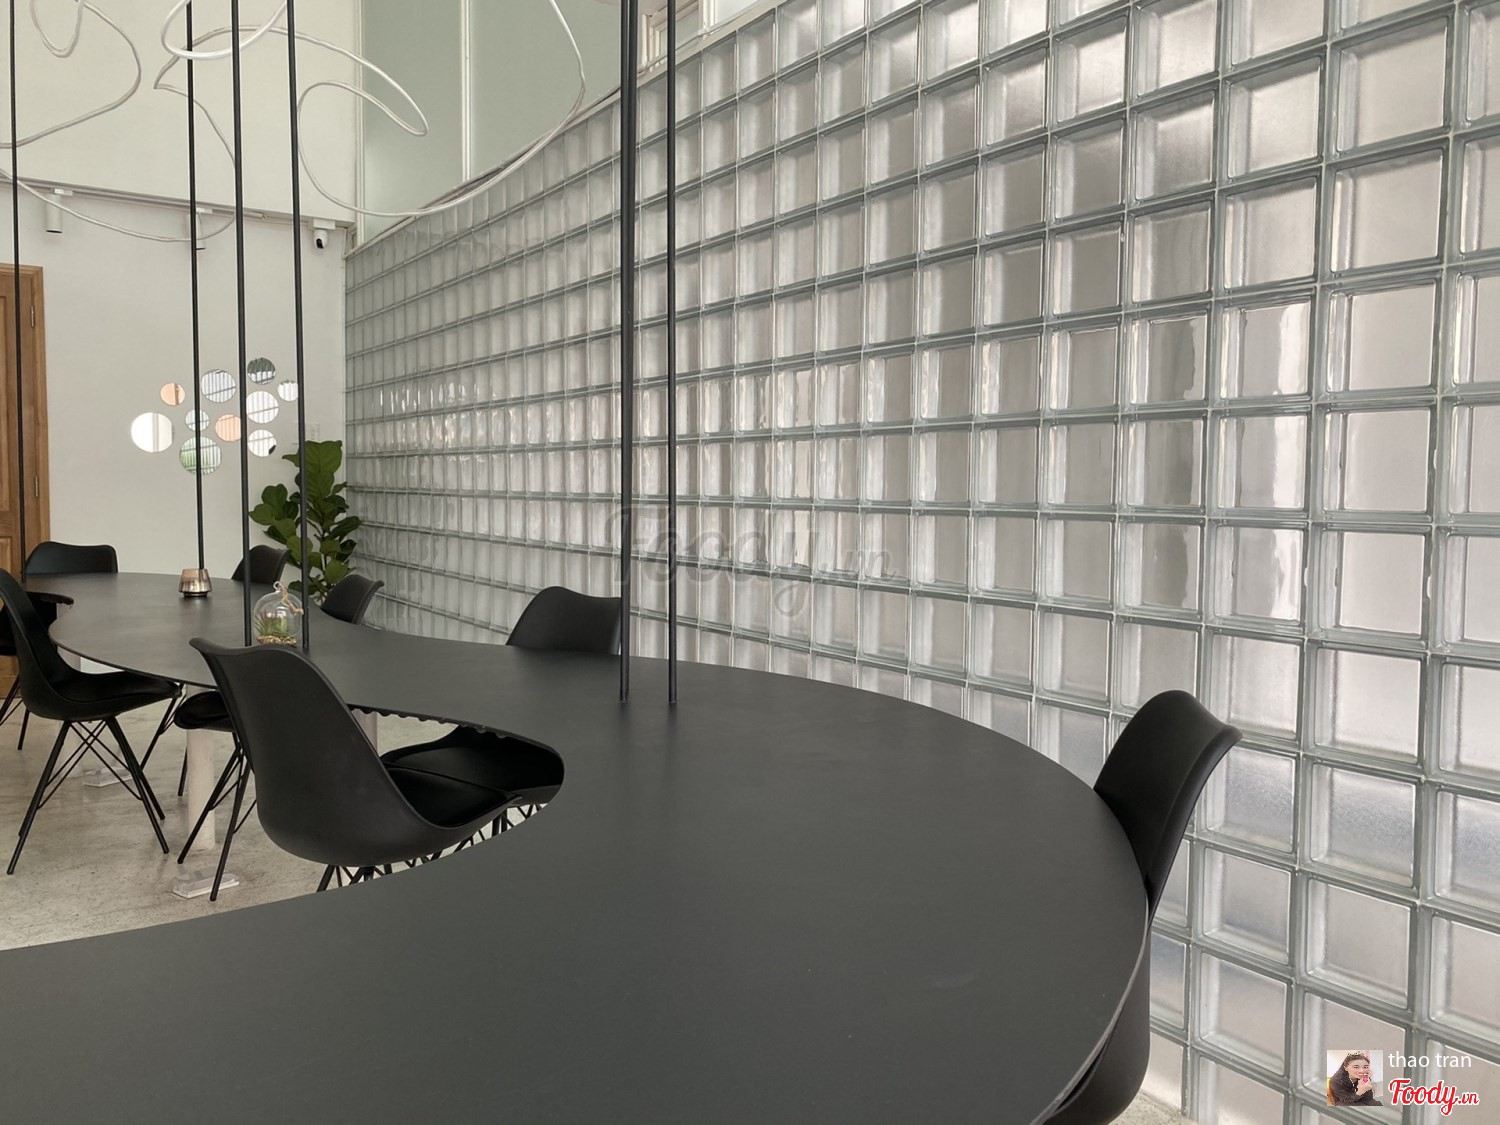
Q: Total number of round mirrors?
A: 10